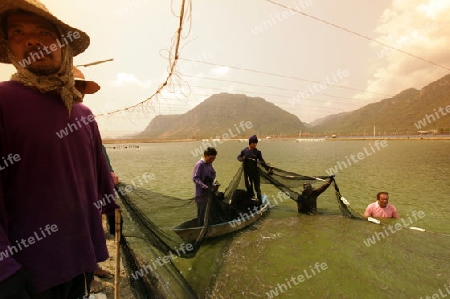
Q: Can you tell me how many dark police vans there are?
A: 0